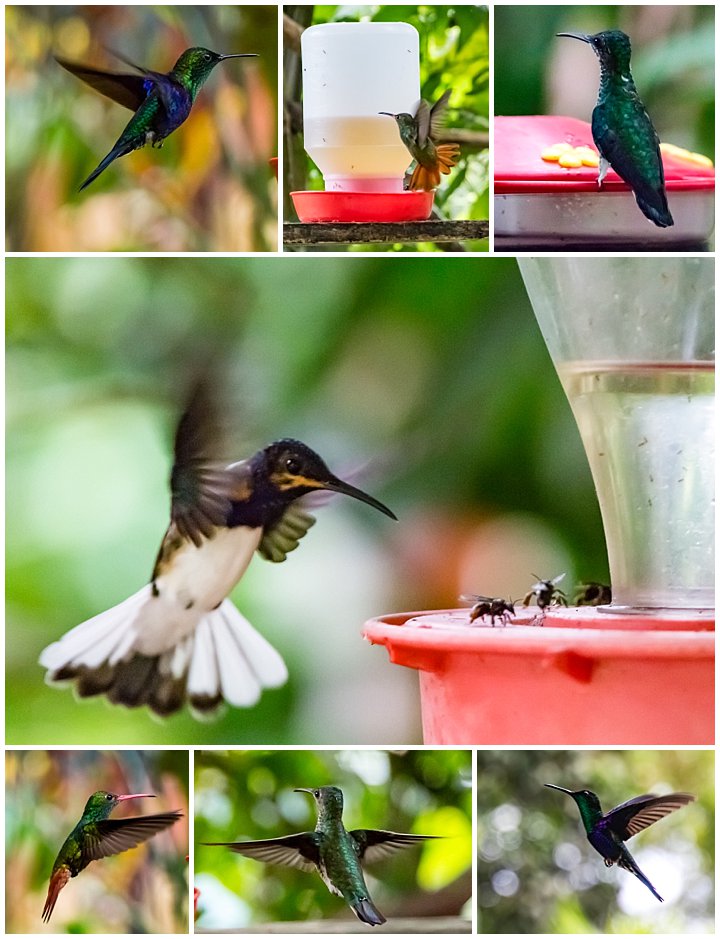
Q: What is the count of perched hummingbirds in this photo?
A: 1